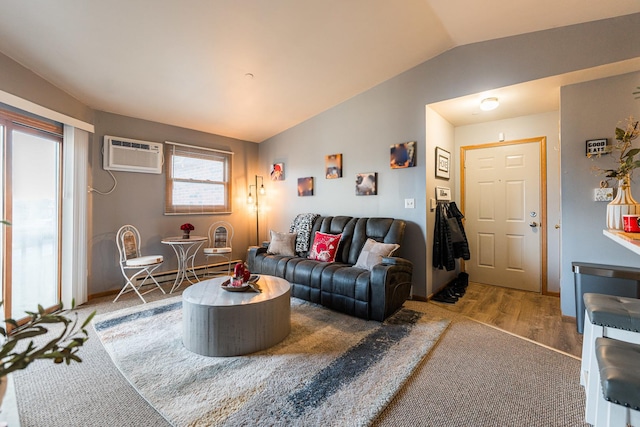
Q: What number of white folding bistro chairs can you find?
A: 2